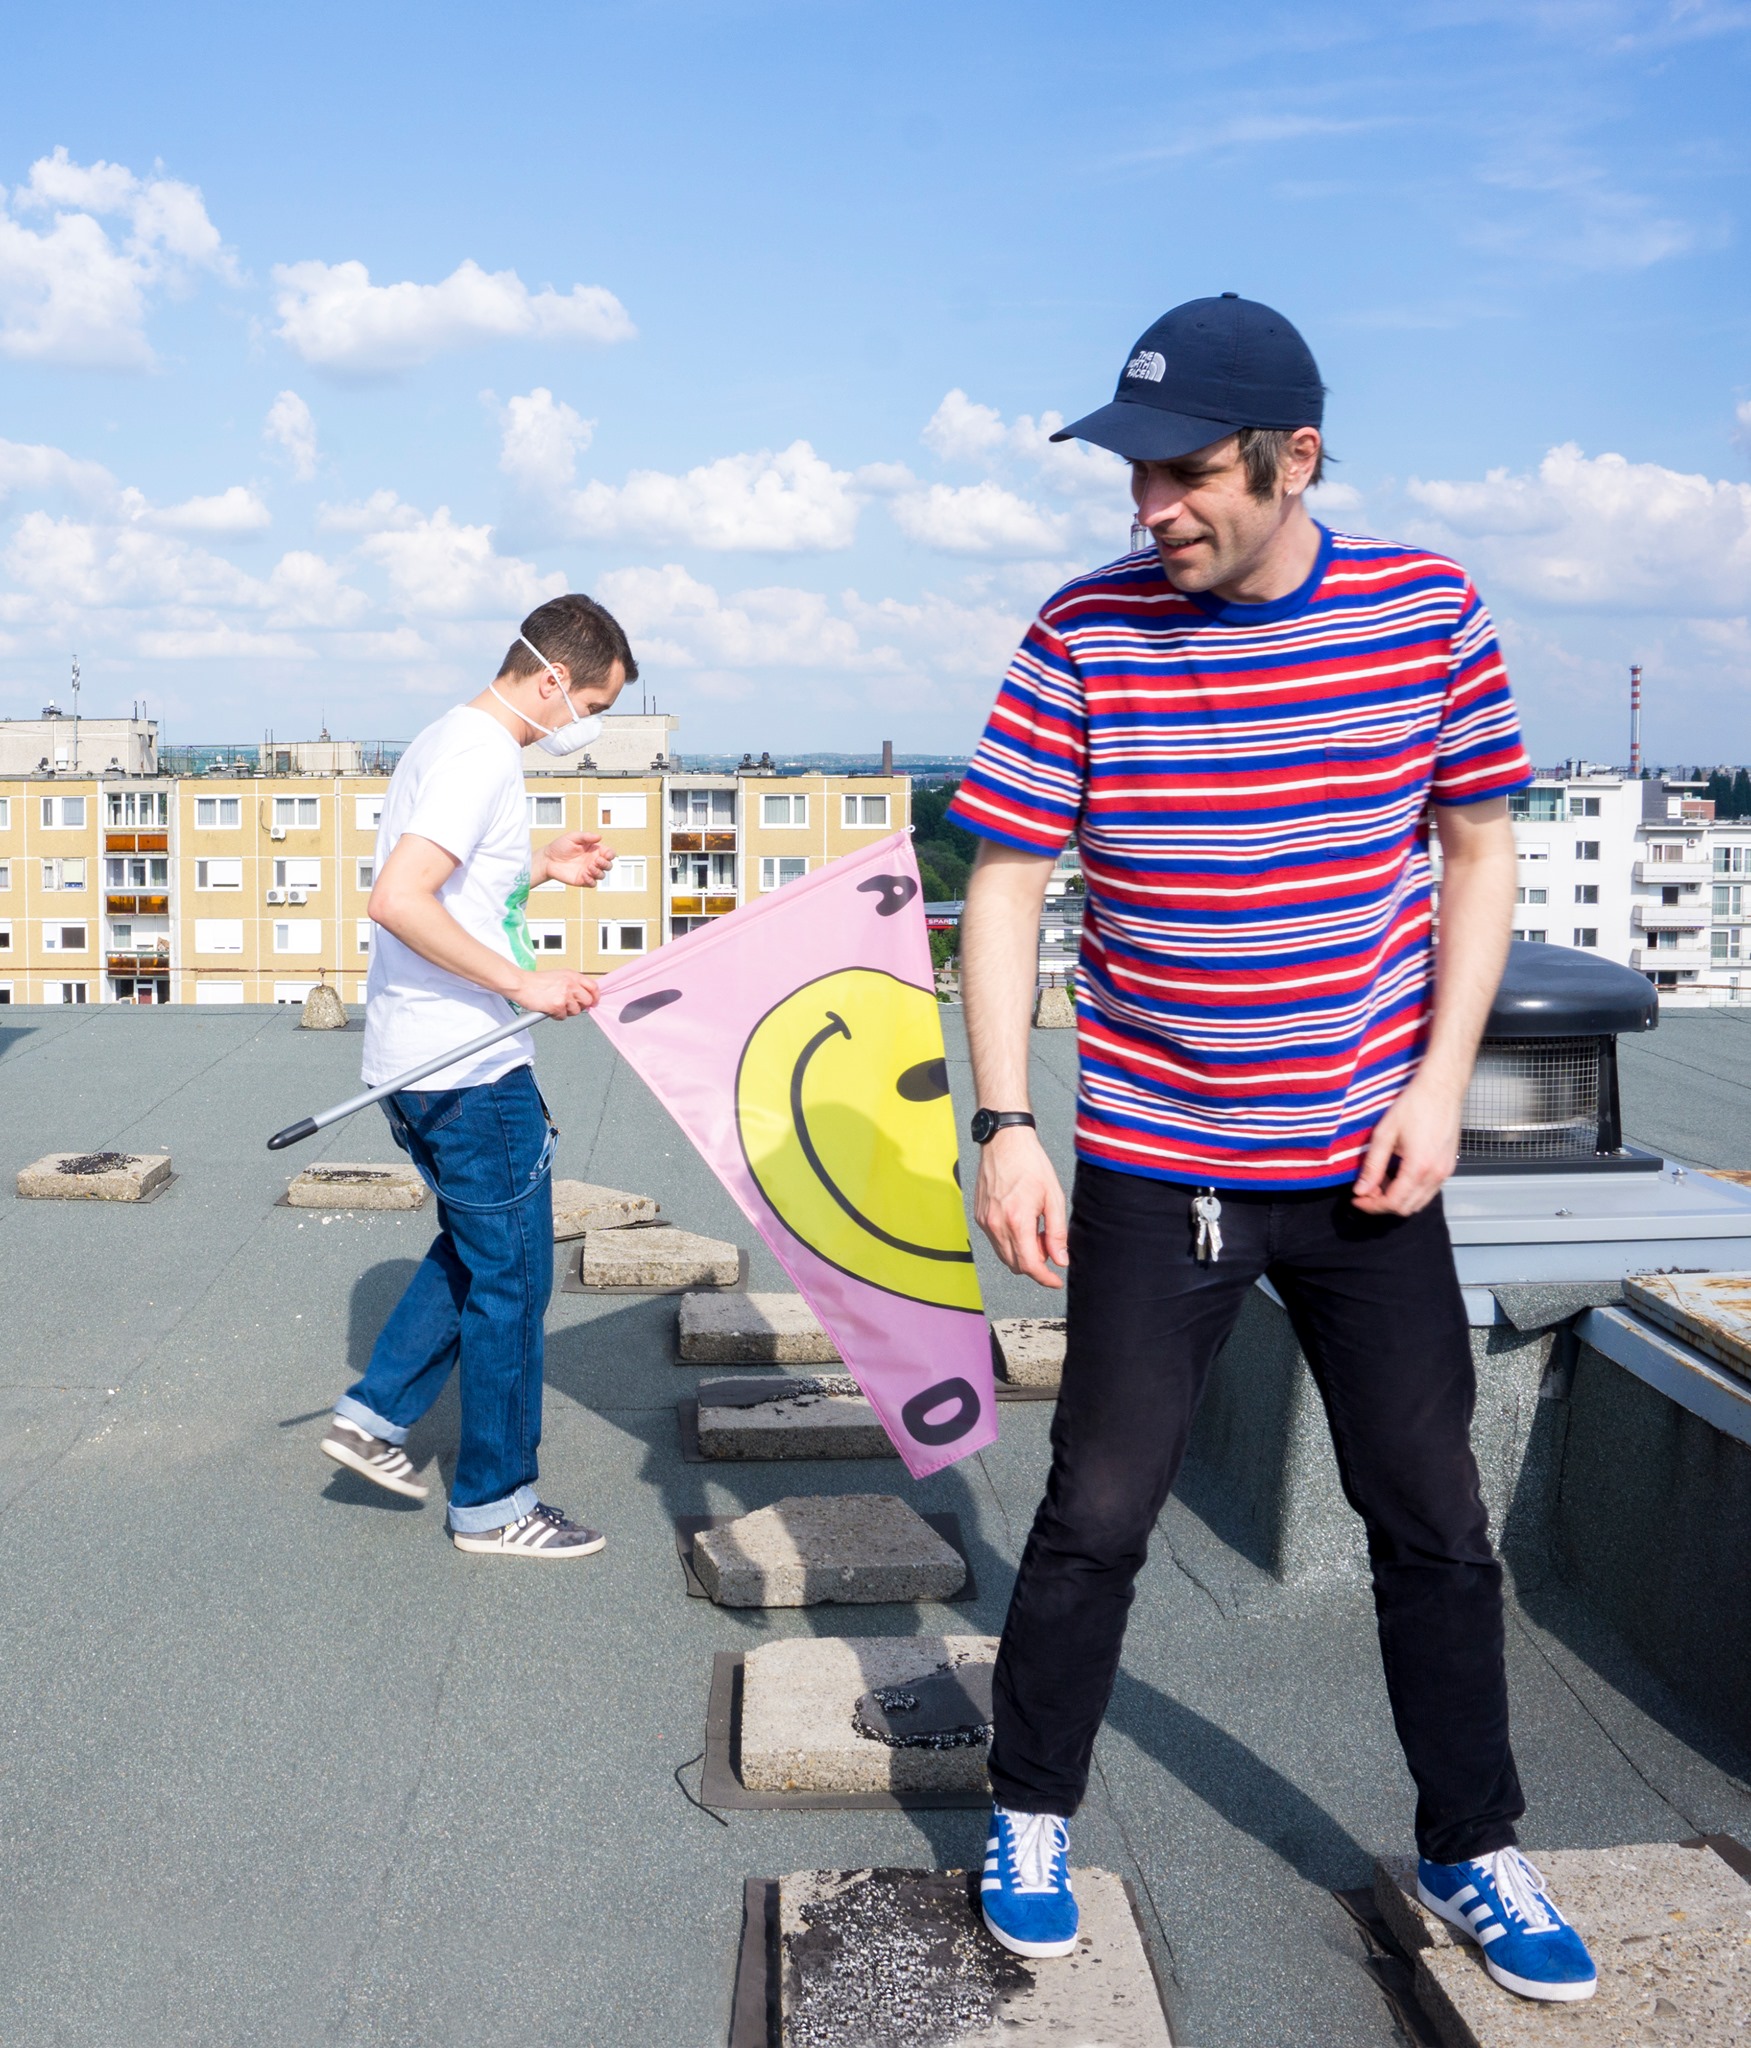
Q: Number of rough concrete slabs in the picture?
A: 11